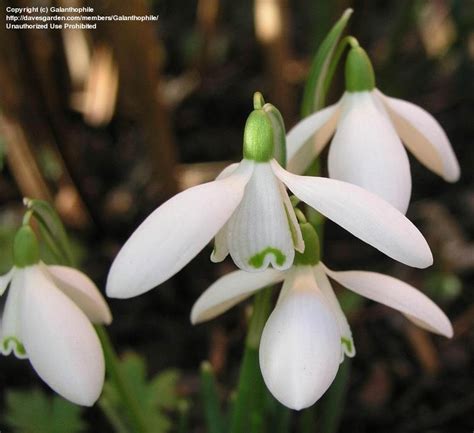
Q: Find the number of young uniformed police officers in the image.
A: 0